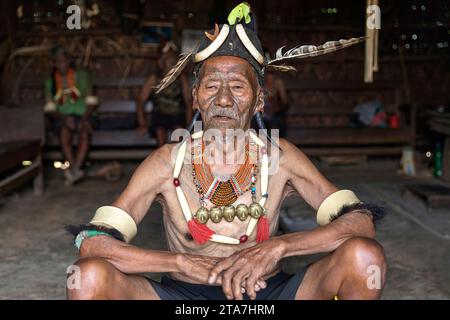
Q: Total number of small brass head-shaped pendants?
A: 5